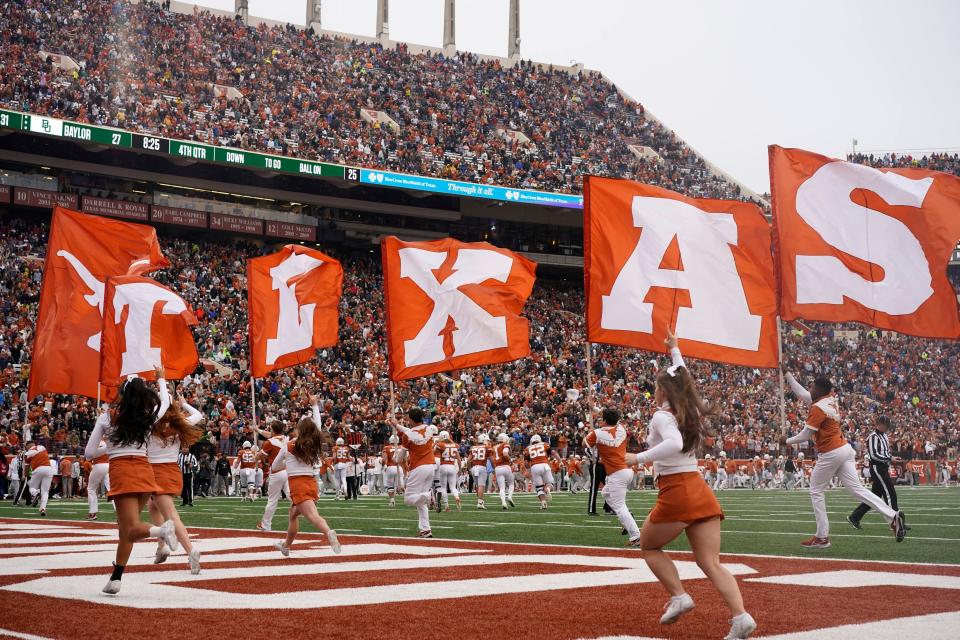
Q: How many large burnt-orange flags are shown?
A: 6